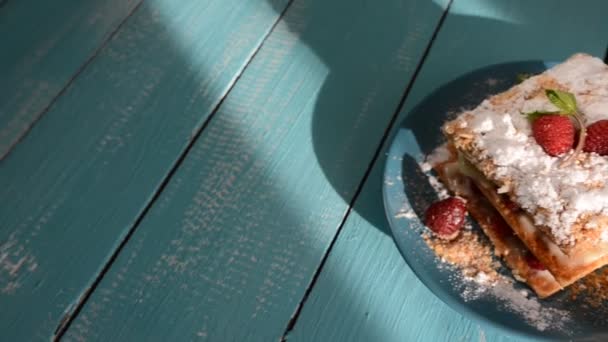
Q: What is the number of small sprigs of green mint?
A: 1